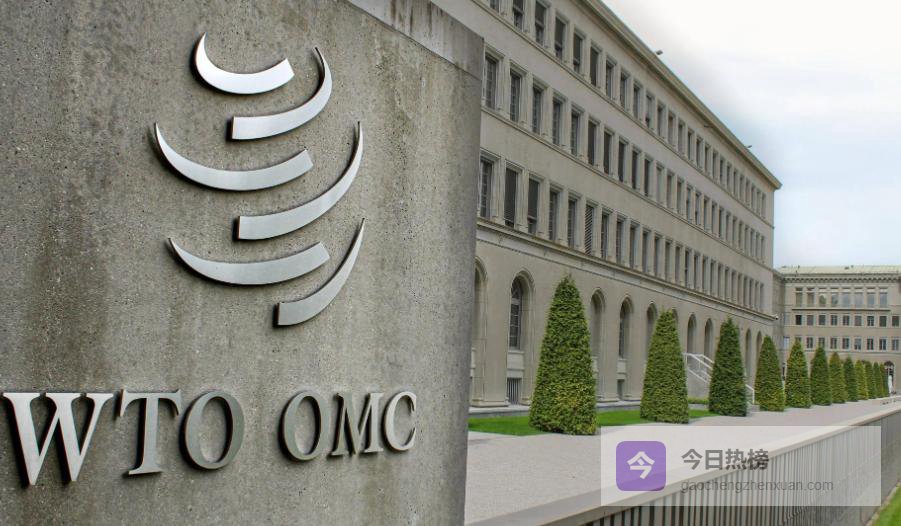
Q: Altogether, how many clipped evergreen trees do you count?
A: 12